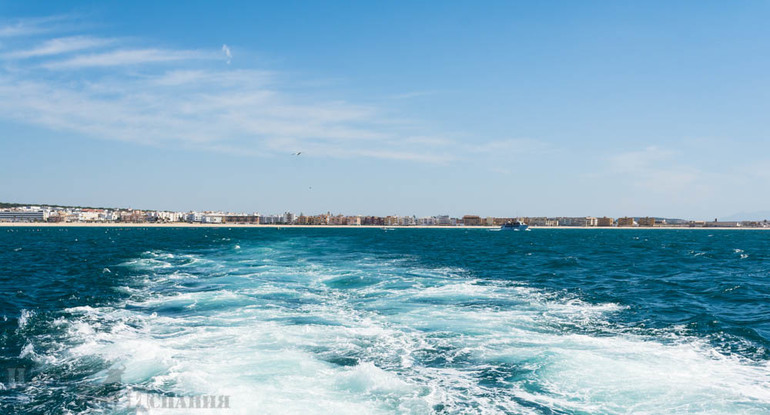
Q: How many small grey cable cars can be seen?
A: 0